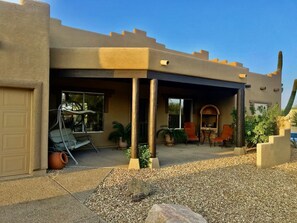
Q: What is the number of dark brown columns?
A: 3